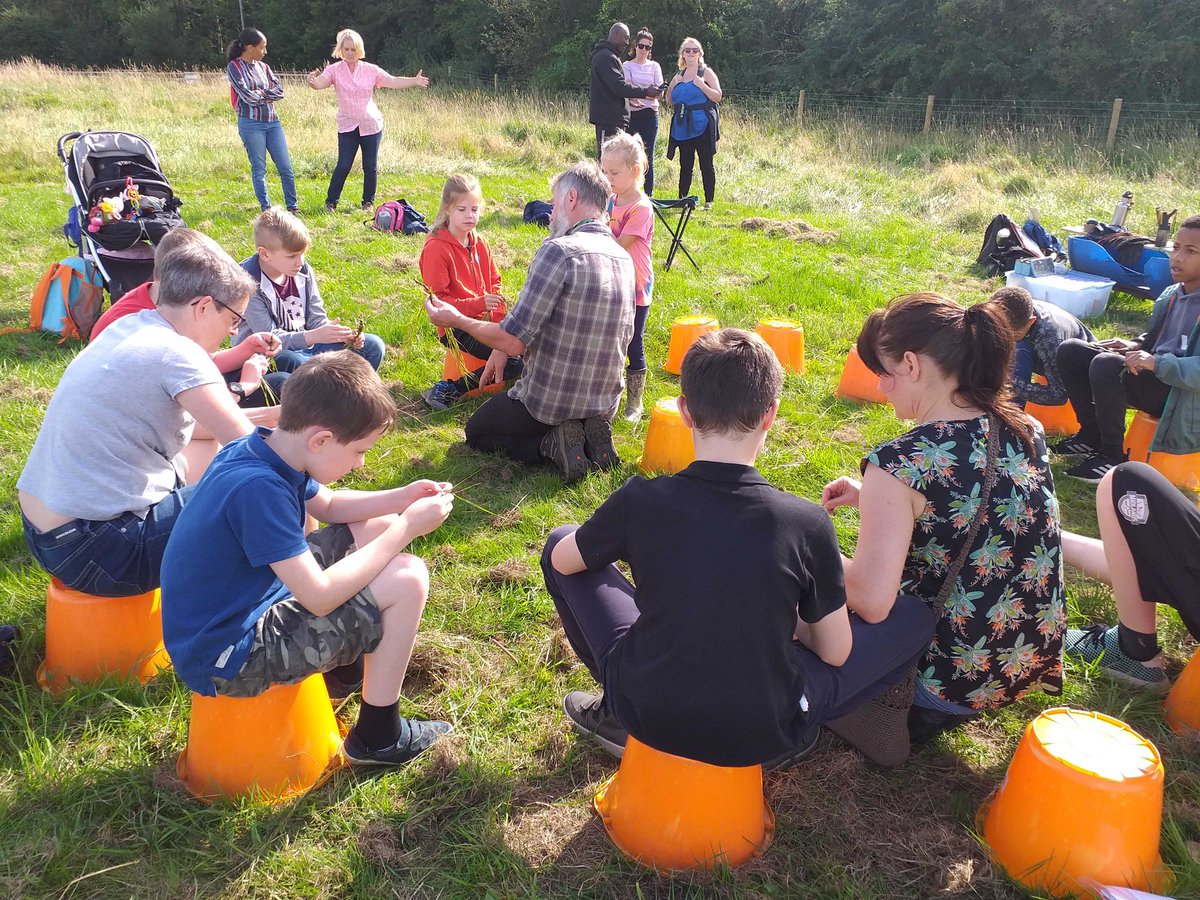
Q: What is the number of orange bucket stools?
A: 12